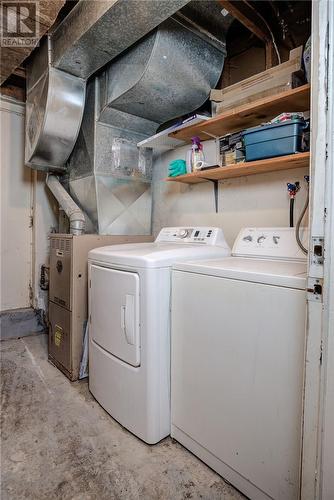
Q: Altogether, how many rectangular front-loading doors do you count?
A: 1